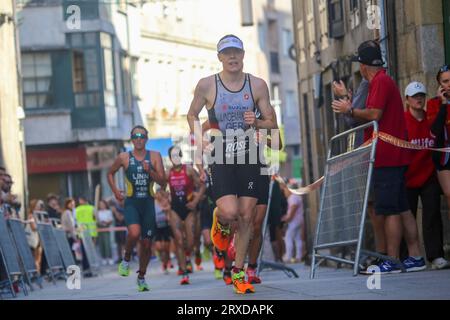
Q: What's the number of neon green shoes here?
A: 2